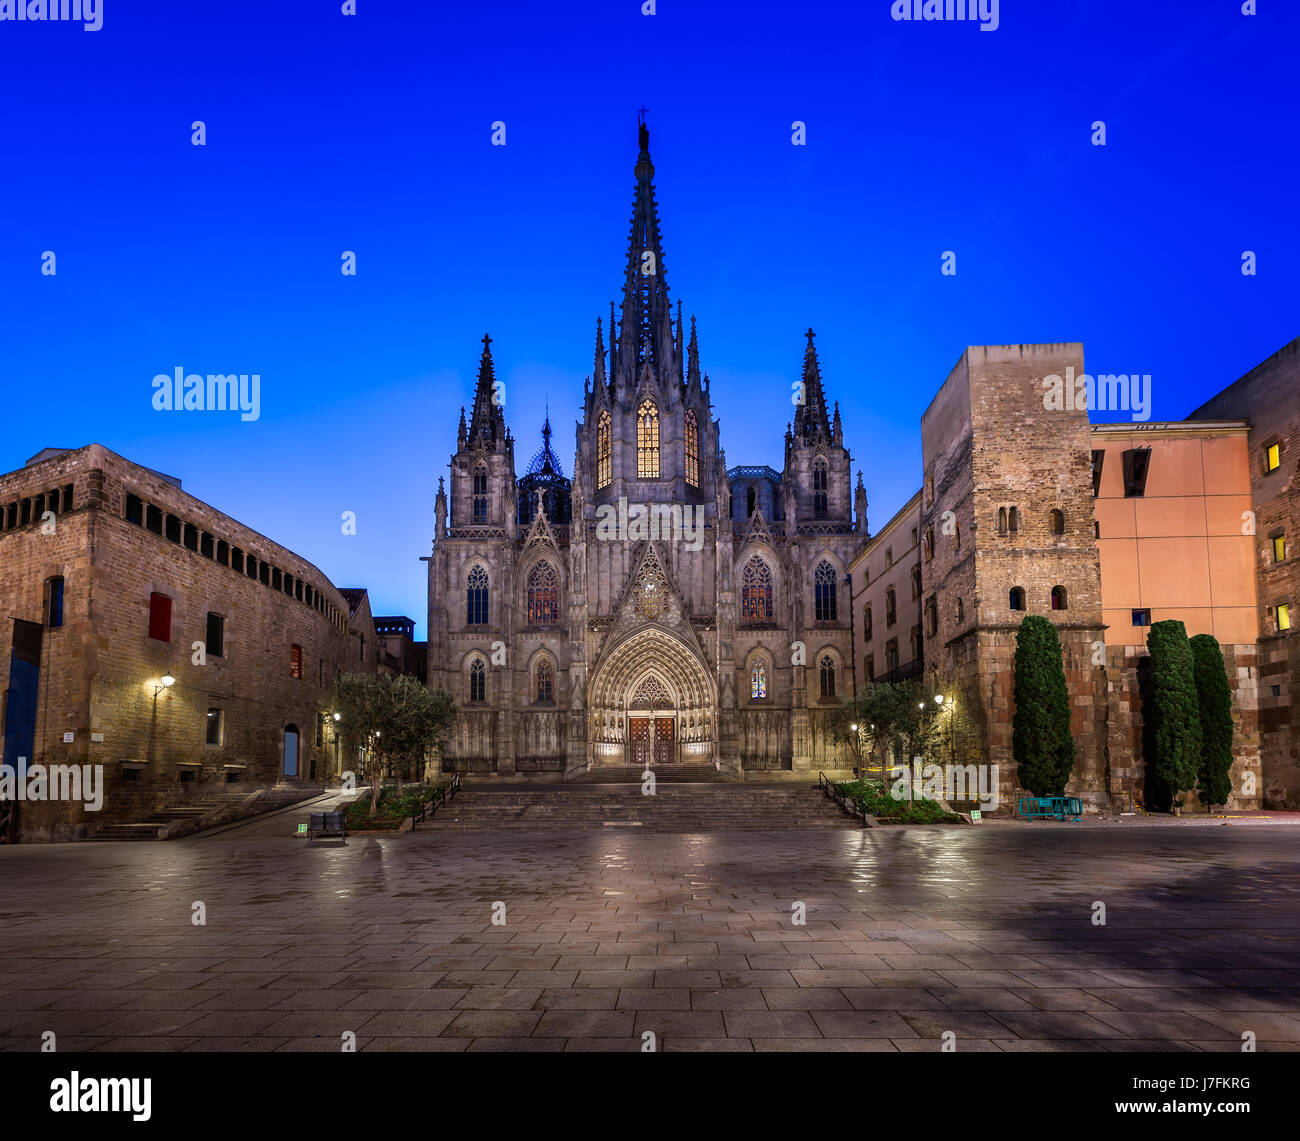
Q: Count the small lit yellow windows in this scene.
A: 3